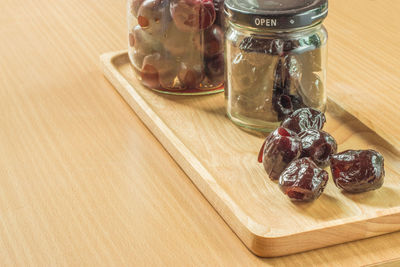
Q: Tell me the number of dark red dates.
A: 5